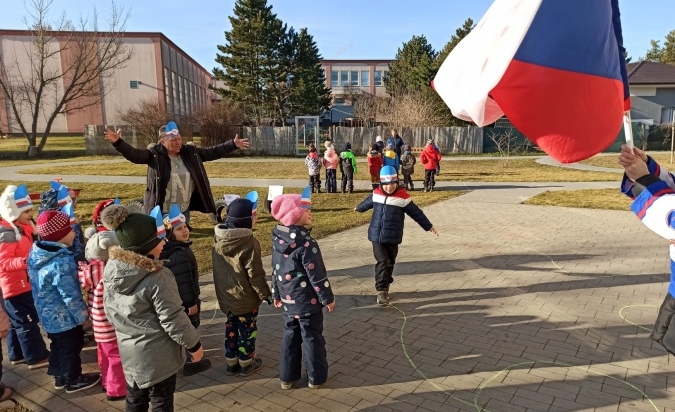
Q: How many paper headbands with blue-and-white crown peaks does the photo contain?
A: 11